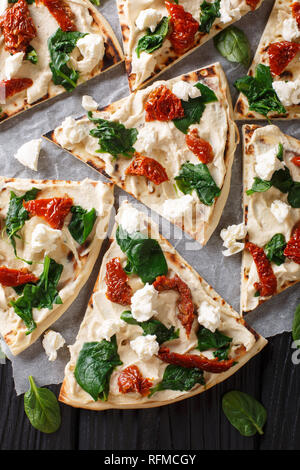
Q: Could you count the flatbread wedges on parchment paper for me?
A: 7